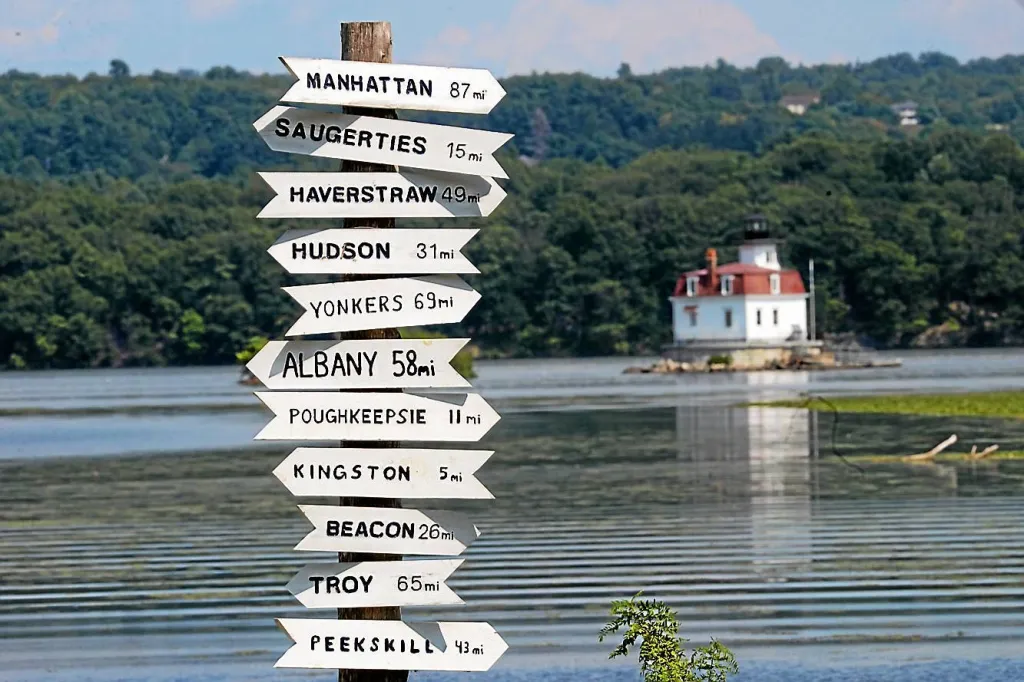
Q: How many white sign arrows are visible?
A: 11